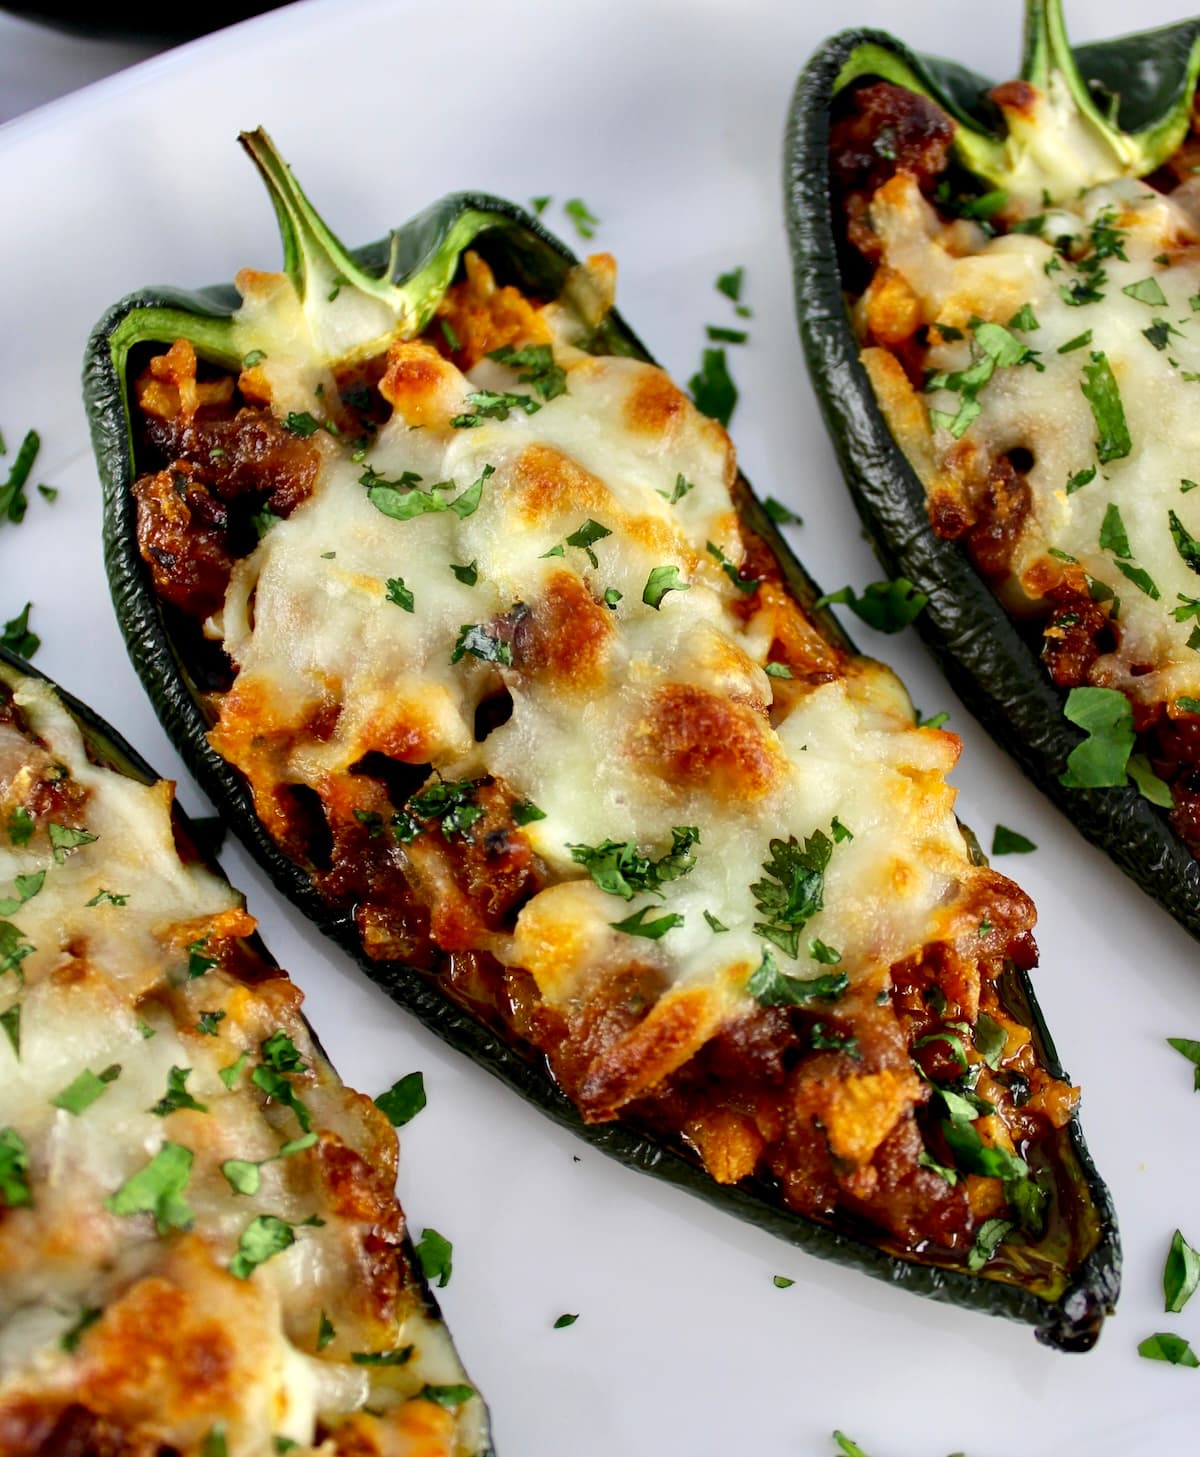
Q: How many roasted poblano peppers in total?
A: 3